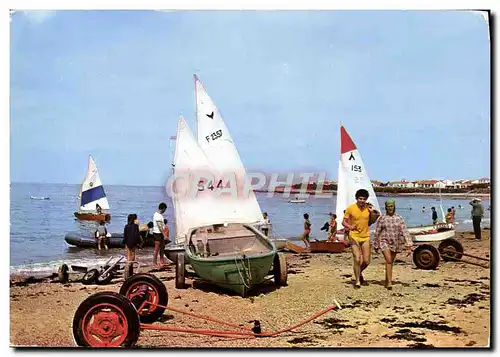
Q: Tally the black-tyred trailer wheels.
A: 10